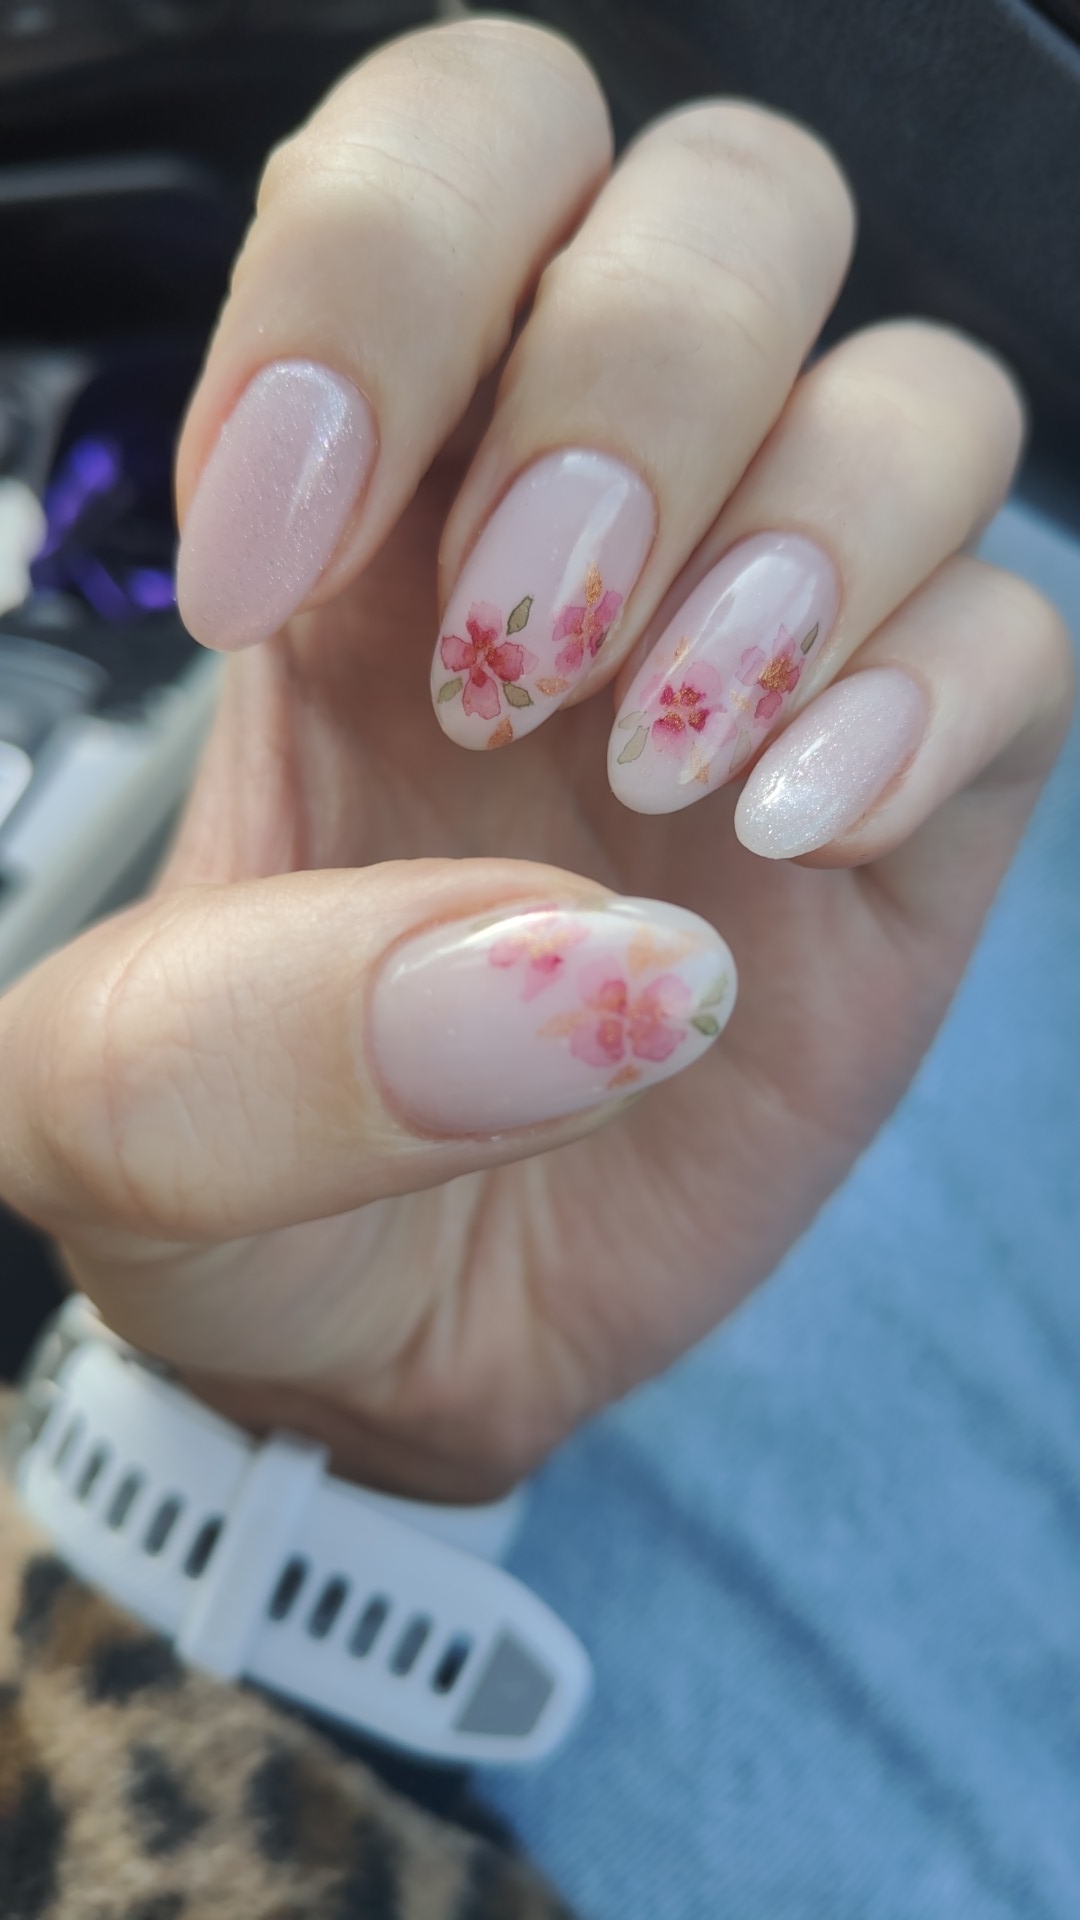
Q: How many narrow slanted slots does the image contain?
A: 10